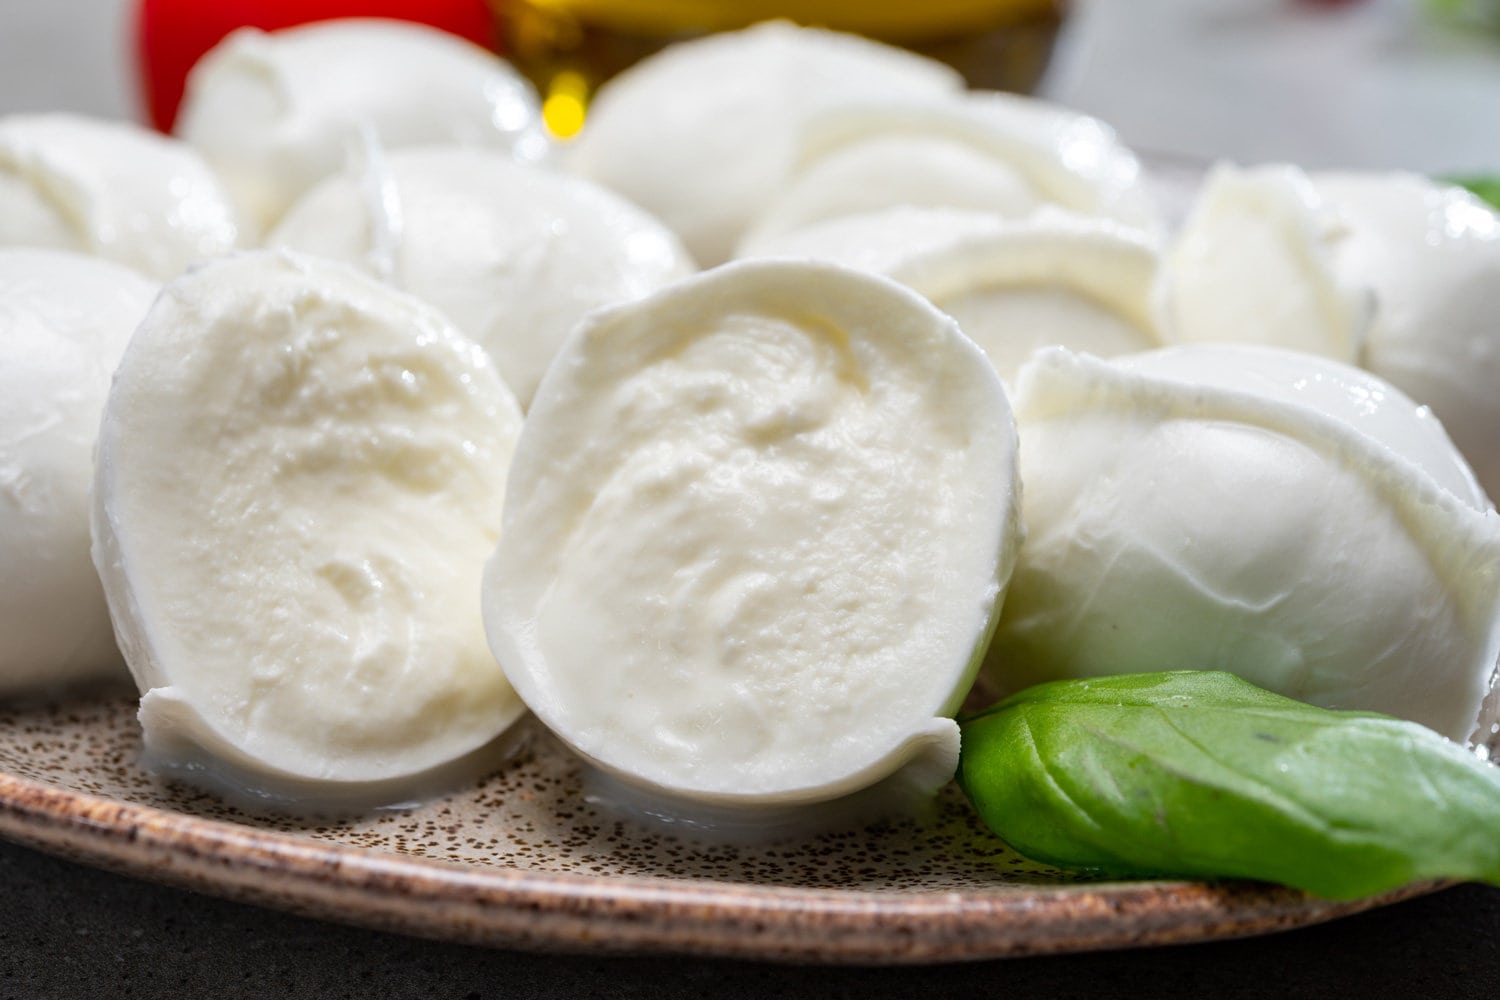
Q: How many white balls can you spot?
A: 11